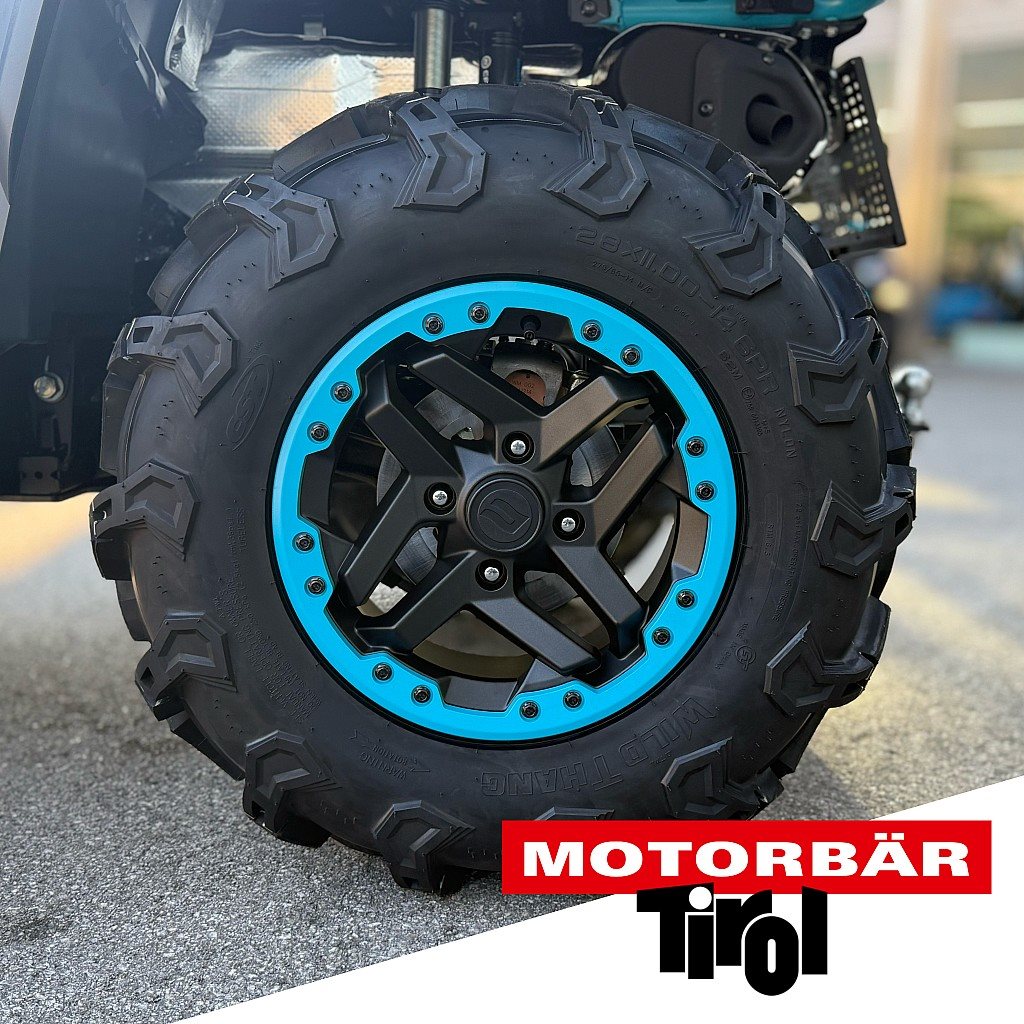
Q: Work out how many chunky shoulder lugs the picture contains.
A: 14